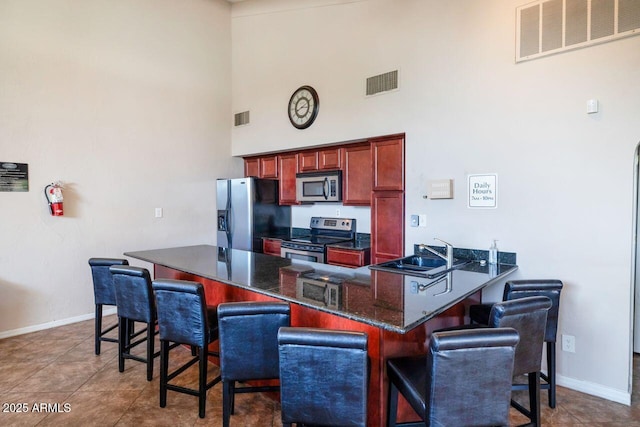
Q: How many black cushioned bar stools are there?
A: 8